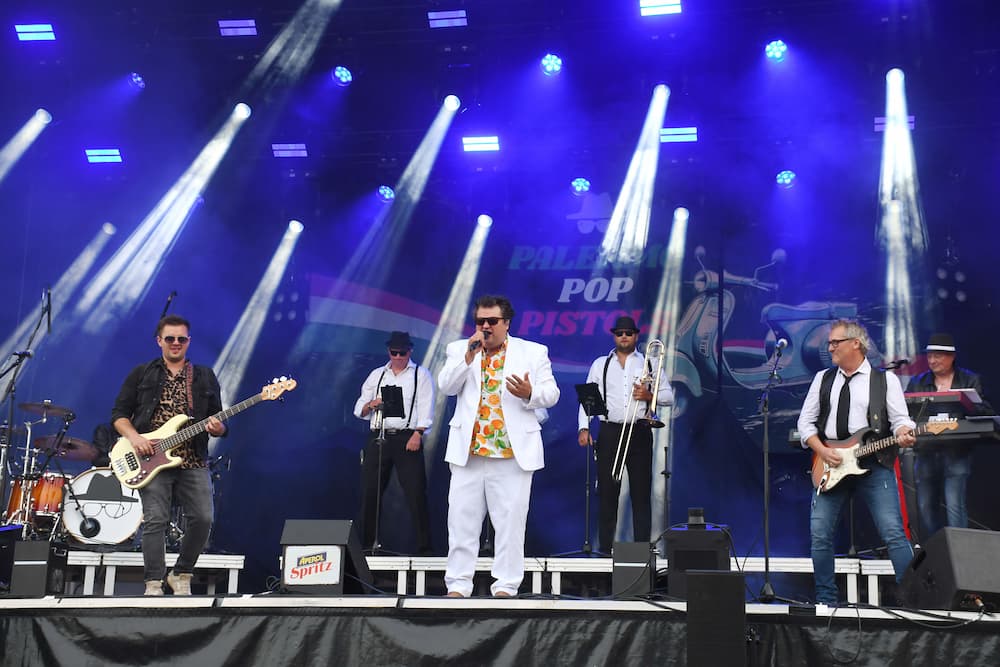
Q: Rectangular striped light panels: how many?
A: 9